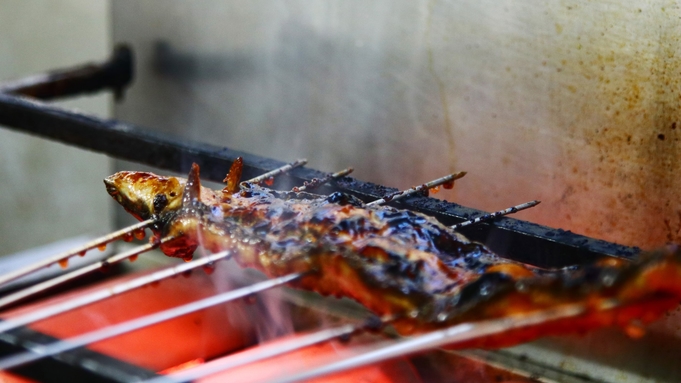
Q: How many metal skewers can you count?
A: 6